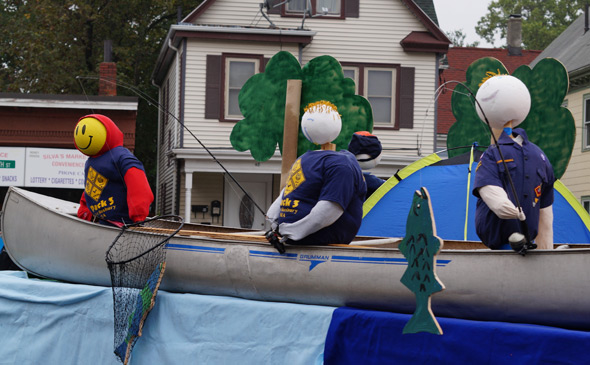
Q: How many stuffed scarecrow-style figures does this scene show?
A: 4